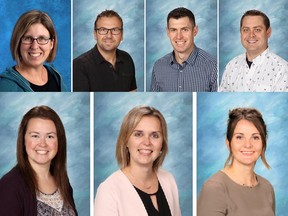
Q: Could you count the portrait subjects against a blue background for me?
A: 7